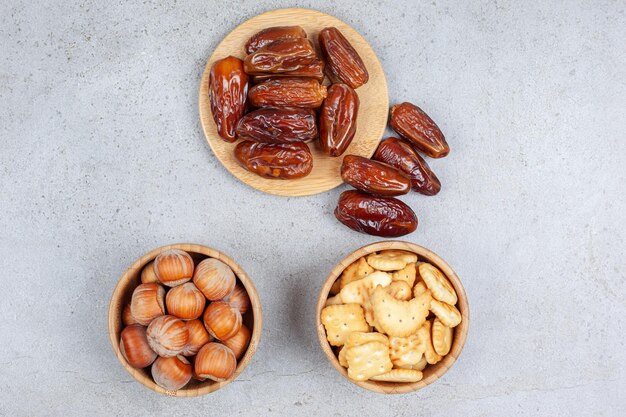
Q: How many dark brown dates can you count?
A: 13